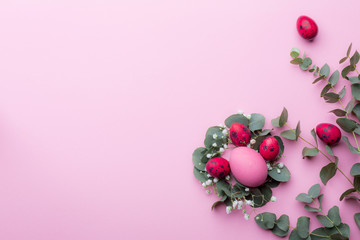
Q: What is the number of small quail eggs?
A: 5